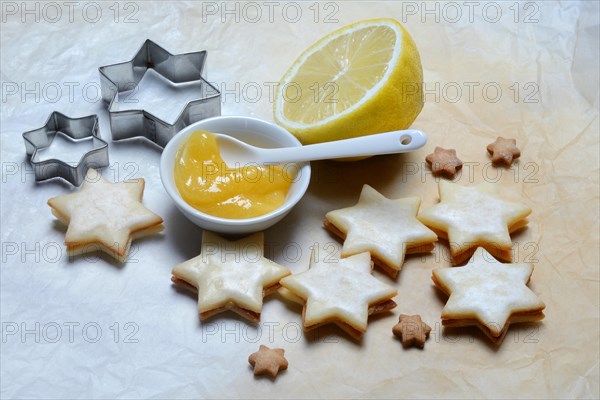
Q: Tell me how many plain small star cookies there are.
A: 4